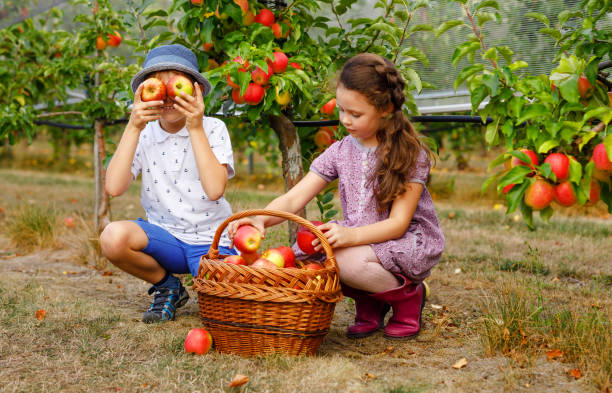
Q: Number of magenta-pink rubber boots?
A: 2